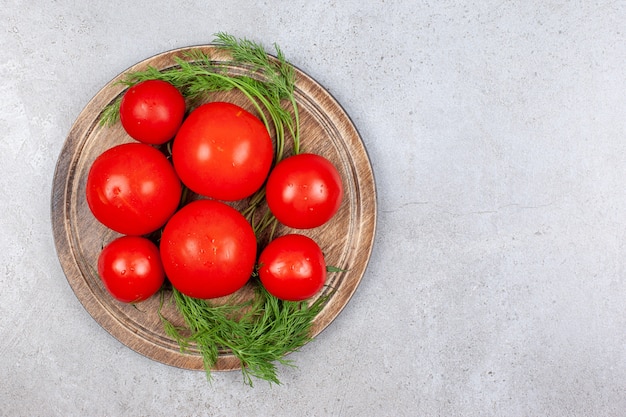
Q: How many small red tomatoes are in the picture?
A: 4